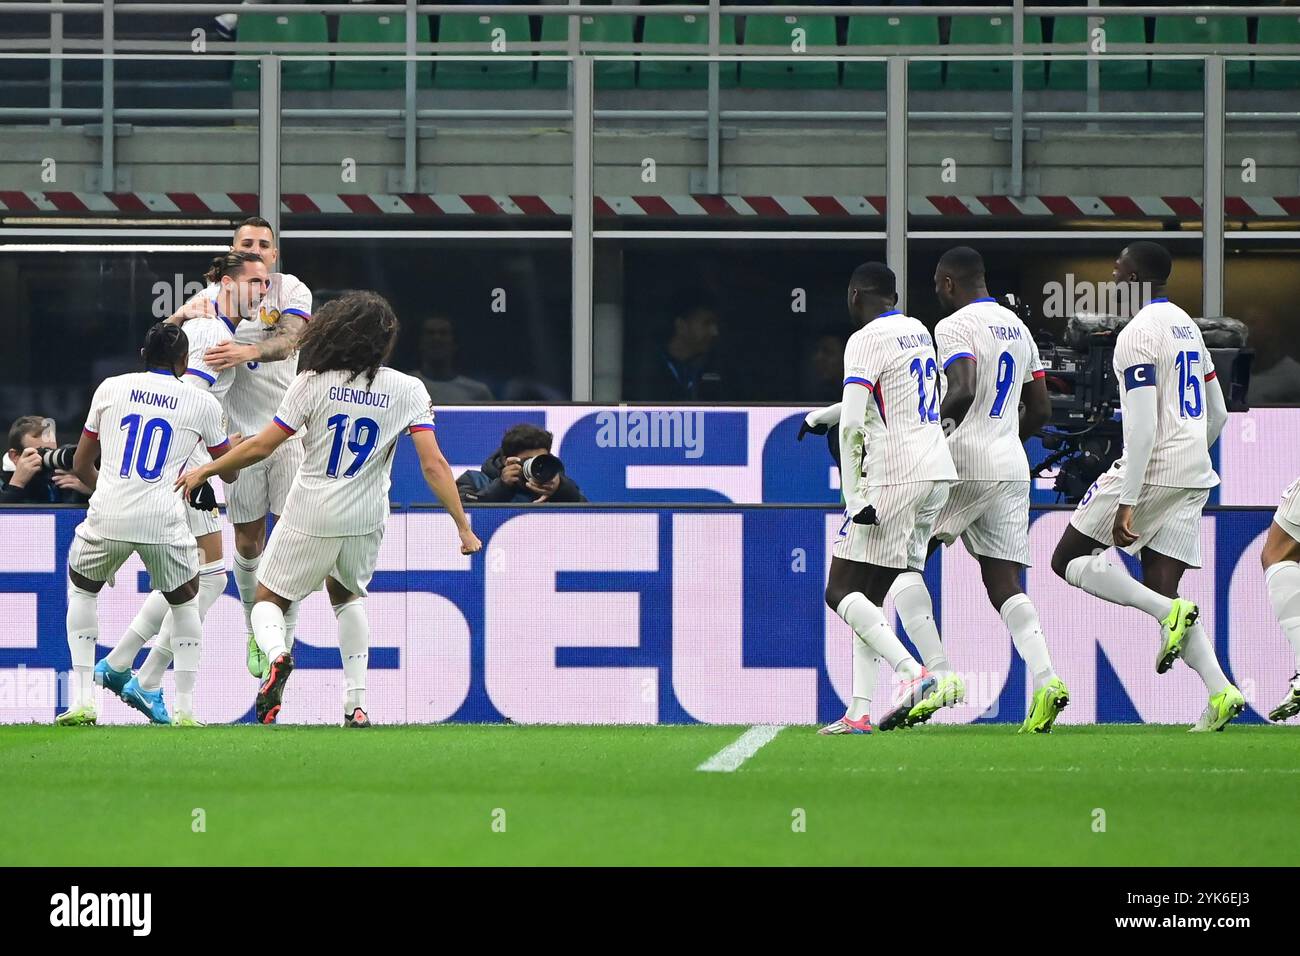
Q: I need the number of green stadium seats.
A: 11